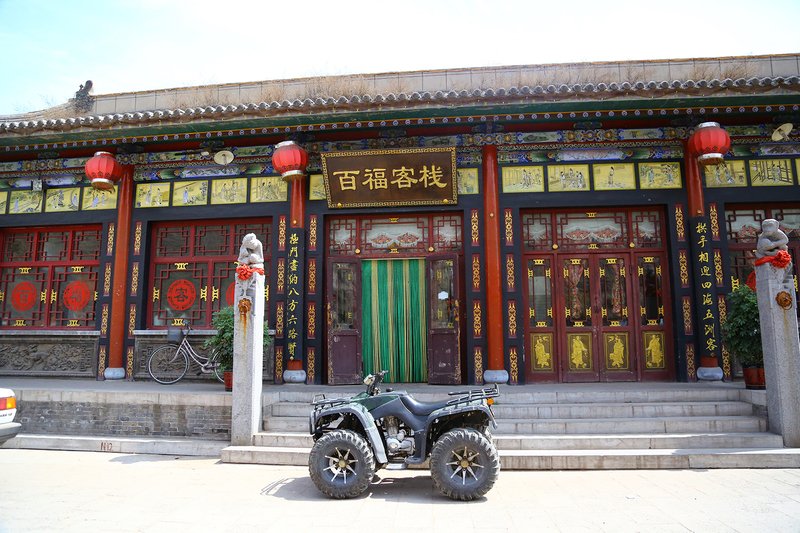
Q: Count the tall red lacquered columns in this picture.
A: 4